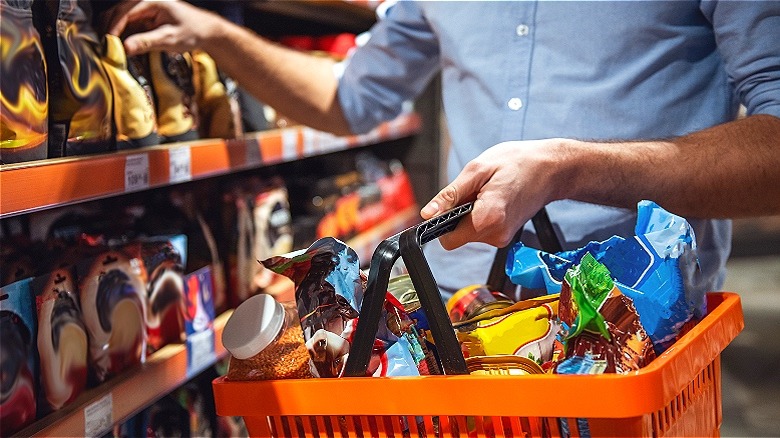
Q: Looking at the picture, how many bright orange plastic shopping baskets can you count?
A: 1